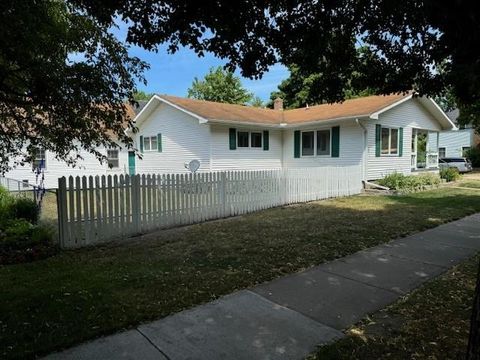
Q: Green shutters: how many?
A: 8